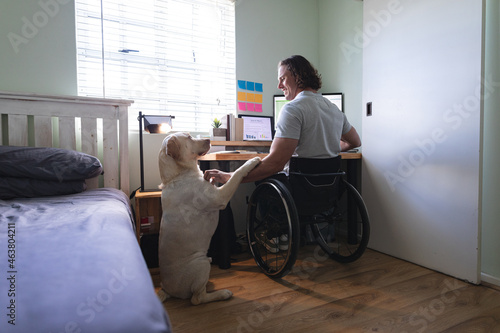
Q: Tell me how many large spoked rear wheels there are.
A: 2